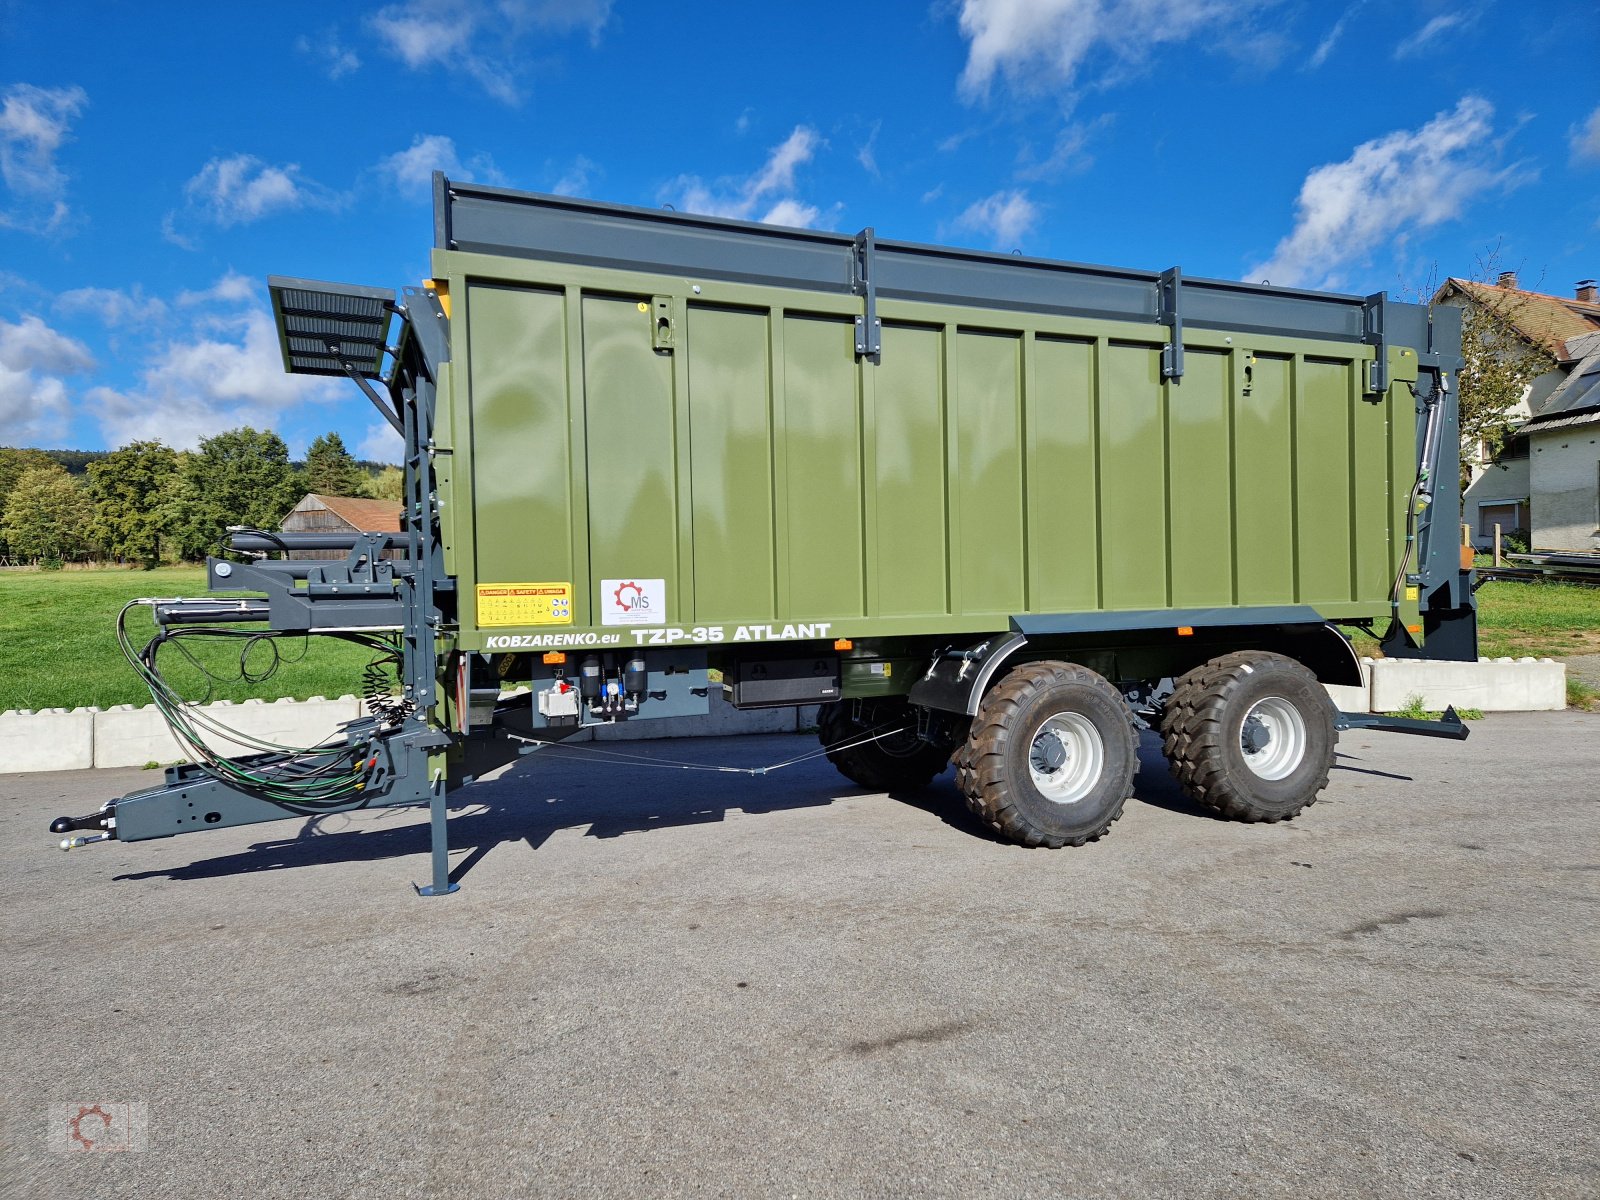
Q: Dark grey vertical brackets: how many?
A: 3